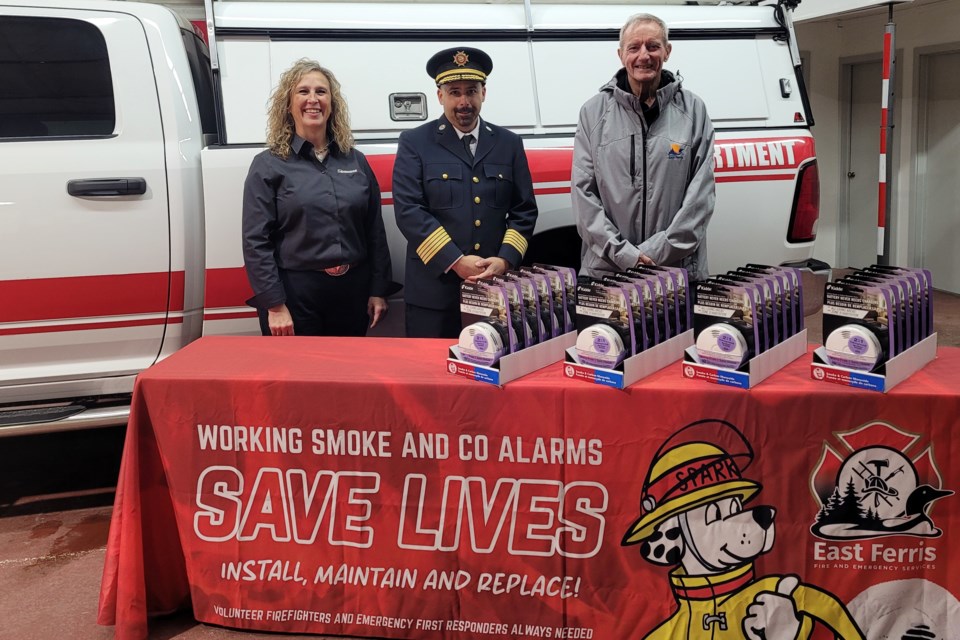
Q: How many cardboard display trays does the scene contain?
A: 4